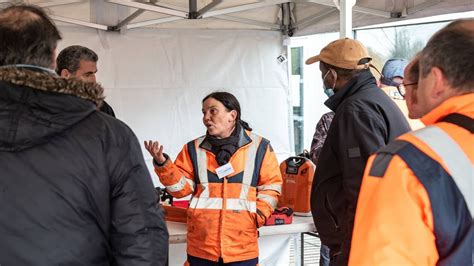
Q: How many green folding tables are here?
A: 0